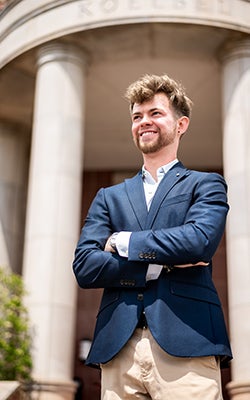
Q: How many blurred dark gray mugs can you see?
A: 0